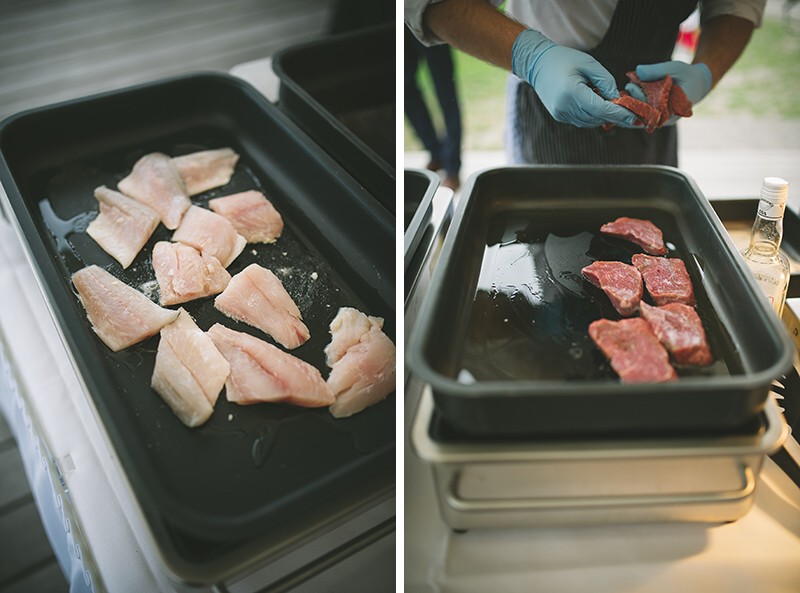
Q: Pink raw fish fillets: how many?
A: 11